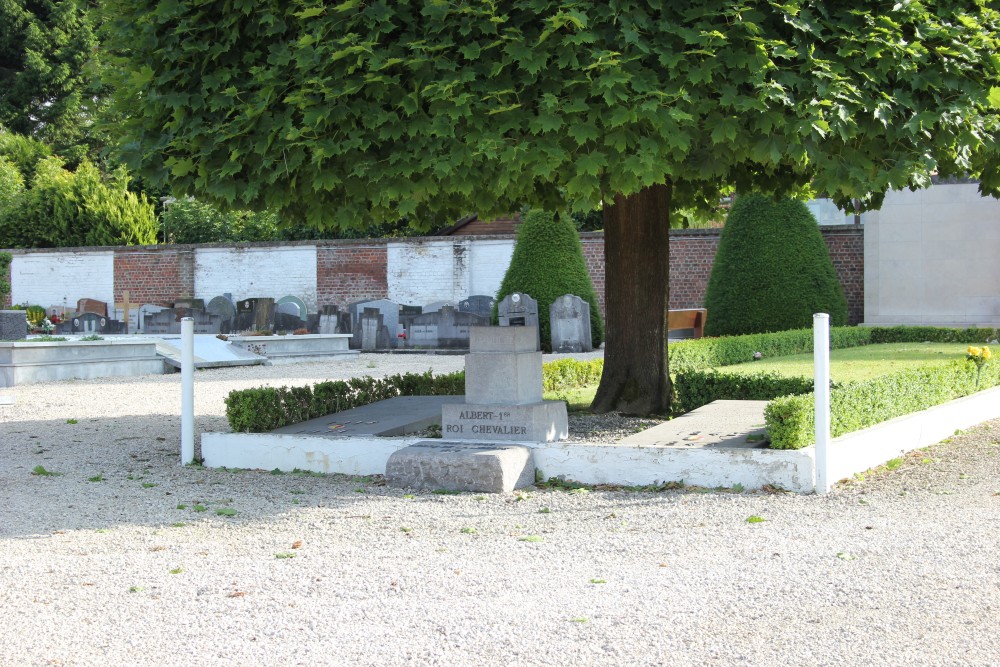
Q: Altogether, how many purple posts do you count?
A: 0